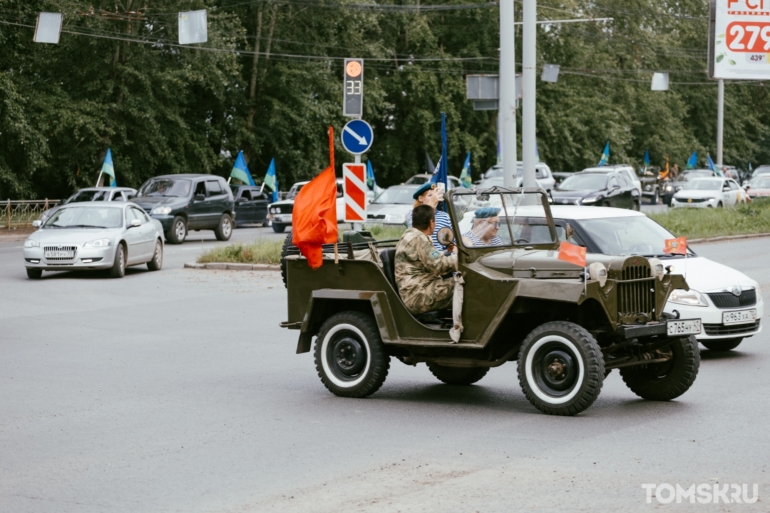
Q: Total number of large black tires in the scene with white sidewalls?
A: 2